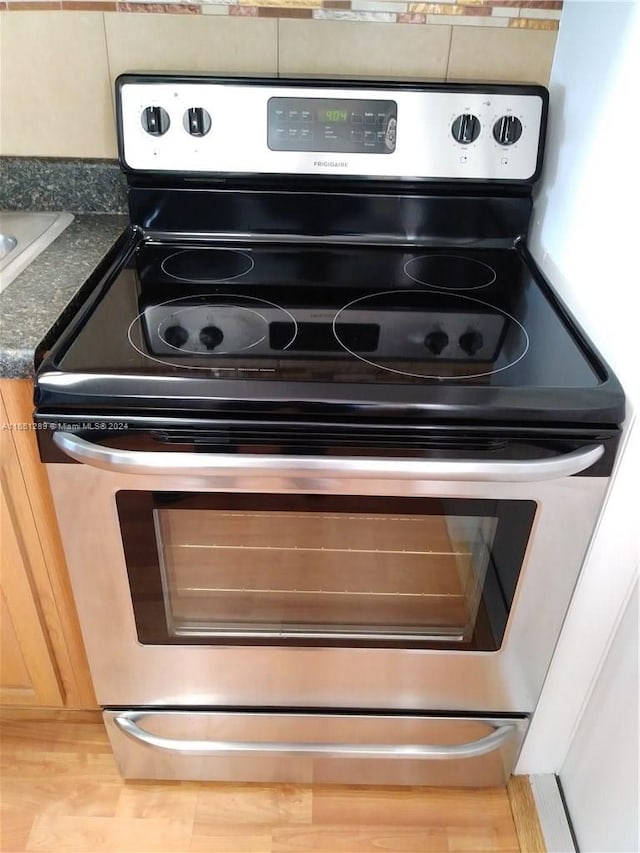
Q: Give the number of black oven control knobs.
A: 4